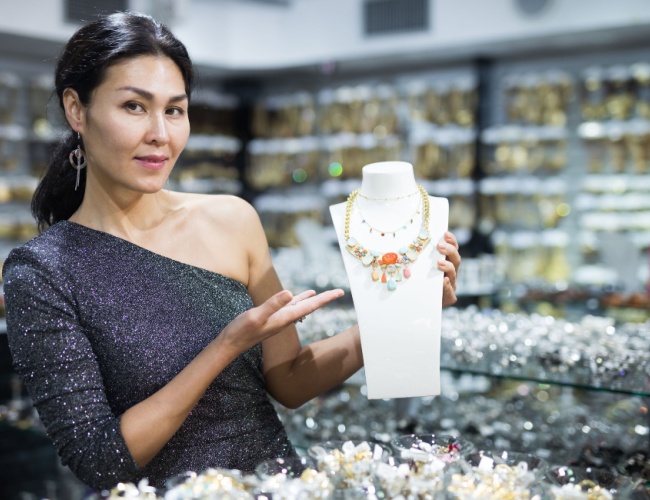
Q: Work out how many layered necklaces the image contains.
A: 3